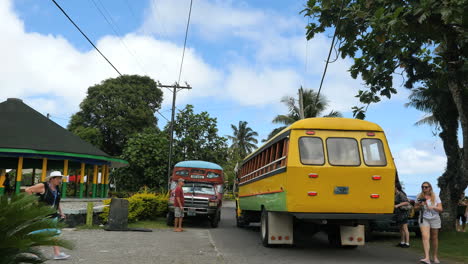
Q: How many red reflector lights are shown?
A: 6